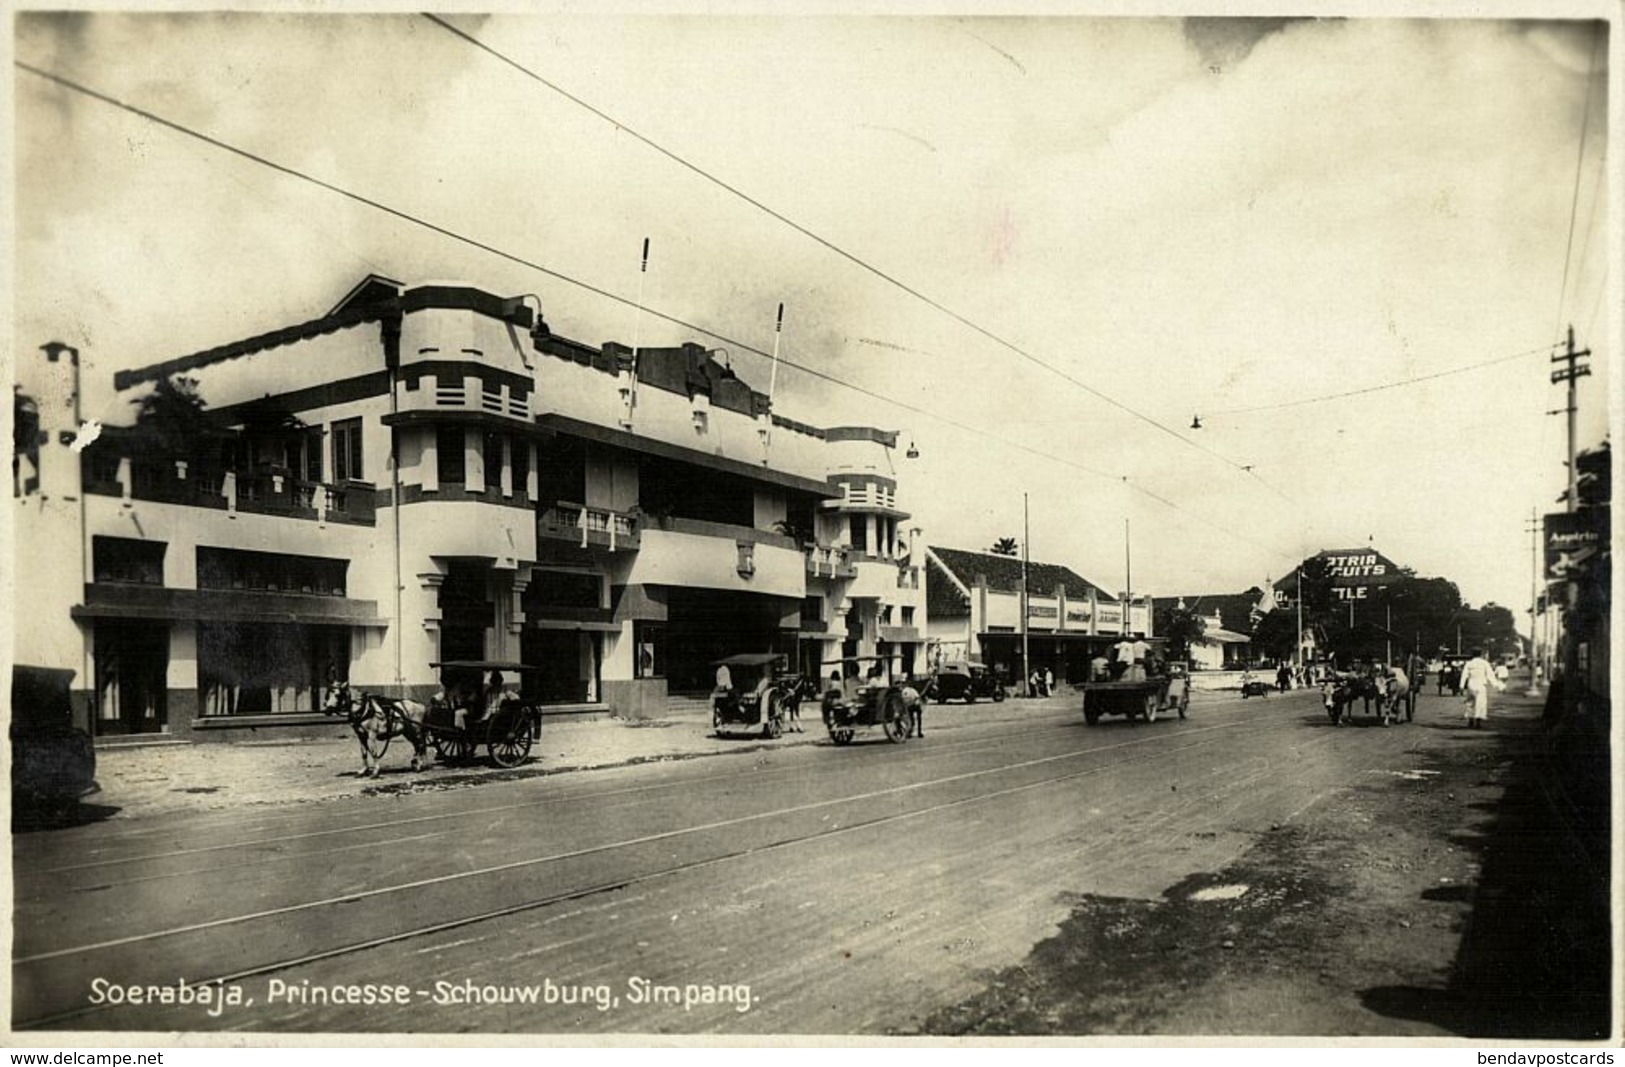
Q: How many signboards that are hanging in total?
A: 1